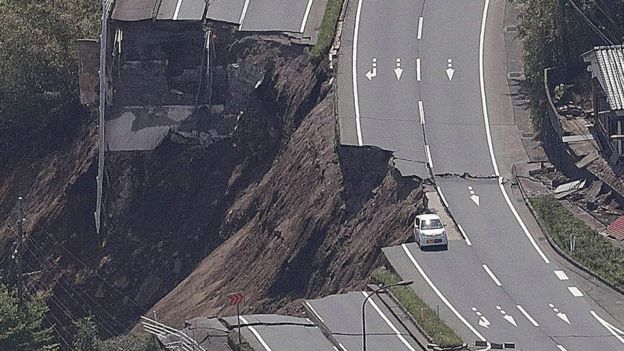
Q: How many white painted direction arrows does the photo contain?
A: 7